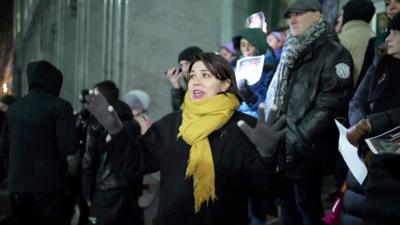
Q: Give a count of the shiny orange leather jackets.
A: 0